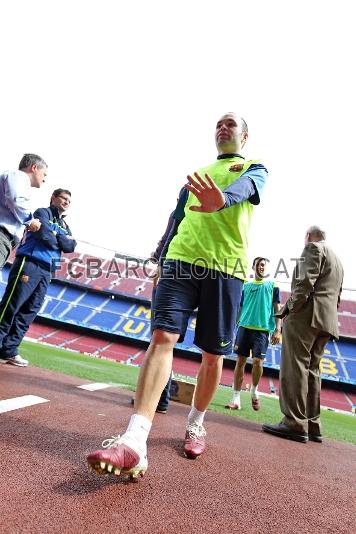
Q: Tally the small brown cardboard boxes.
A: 1